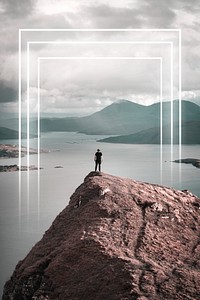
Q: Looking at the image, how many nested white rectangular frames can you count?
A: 3